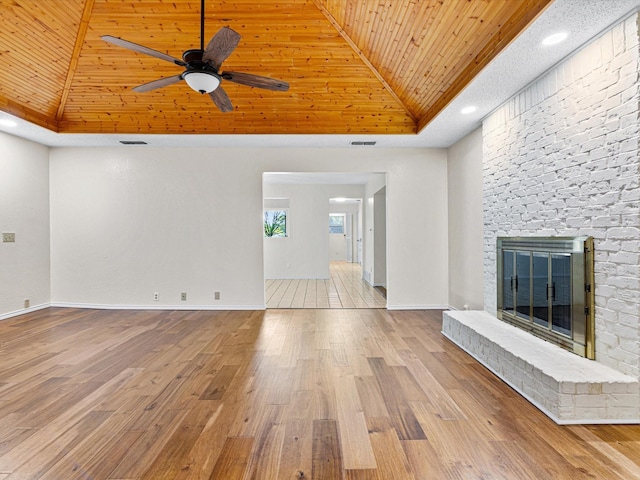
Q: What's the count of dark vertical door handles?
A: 4